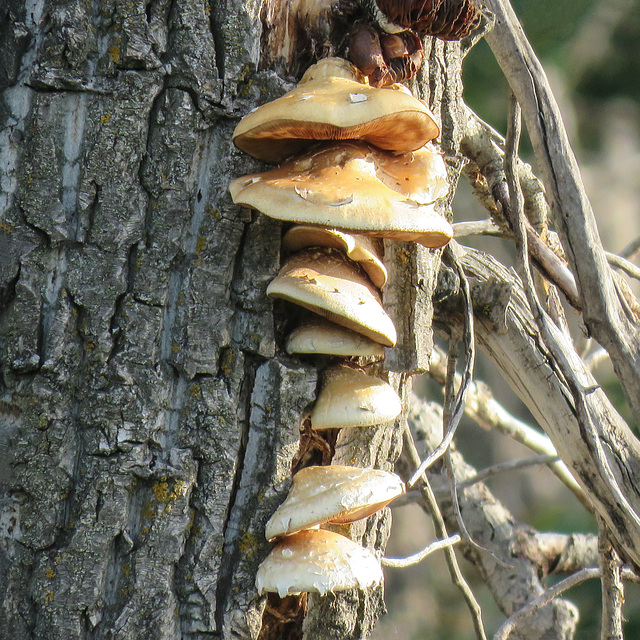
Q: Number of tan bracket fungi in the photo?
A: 8